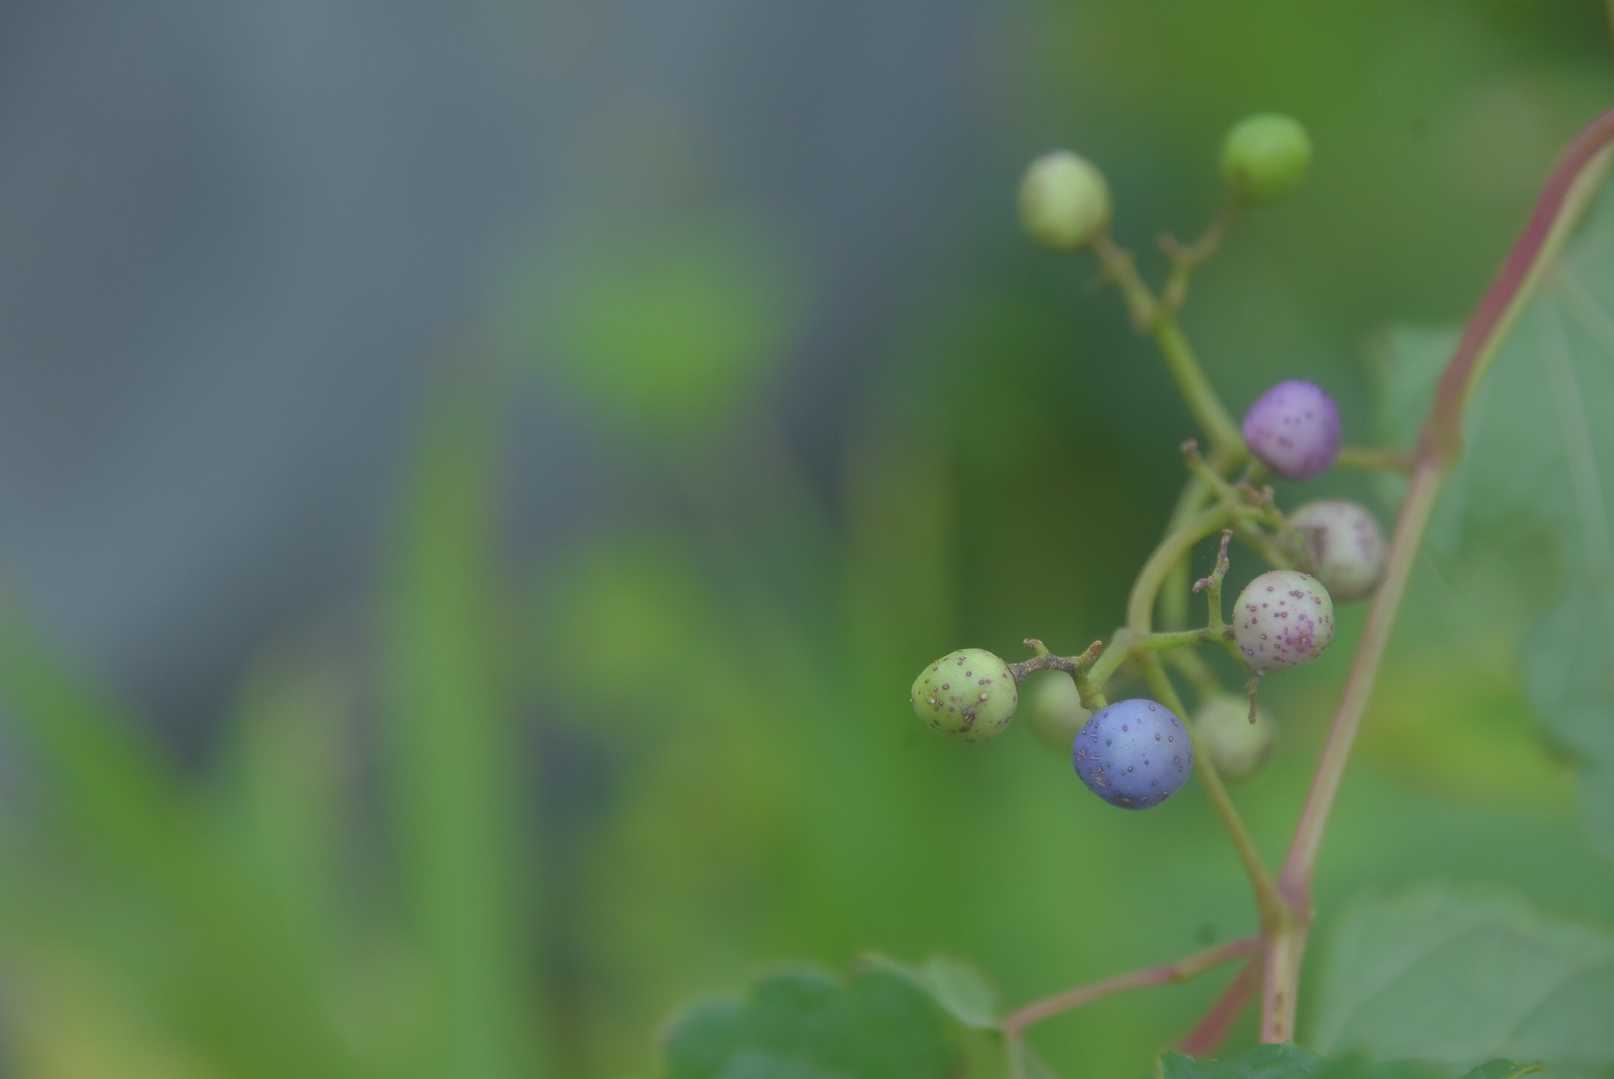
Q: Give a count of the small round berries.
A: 9